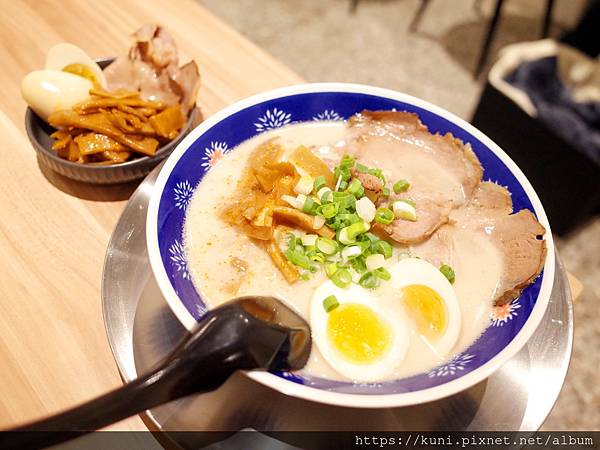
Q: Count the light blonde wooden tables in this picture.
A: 1